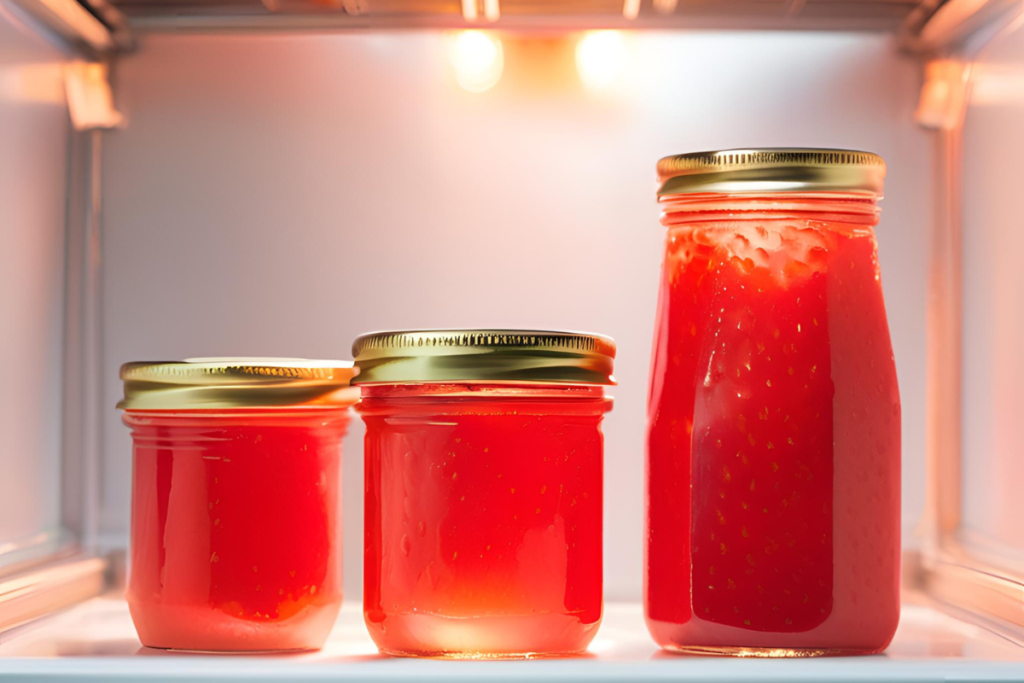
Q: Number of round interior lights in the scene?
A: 2